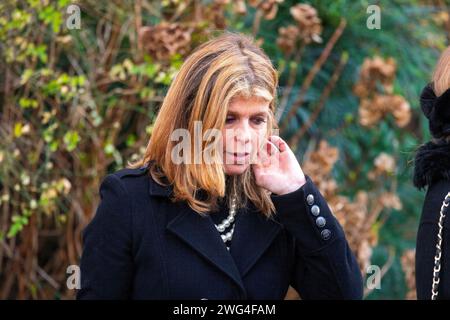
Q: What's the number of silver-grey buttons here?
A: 4